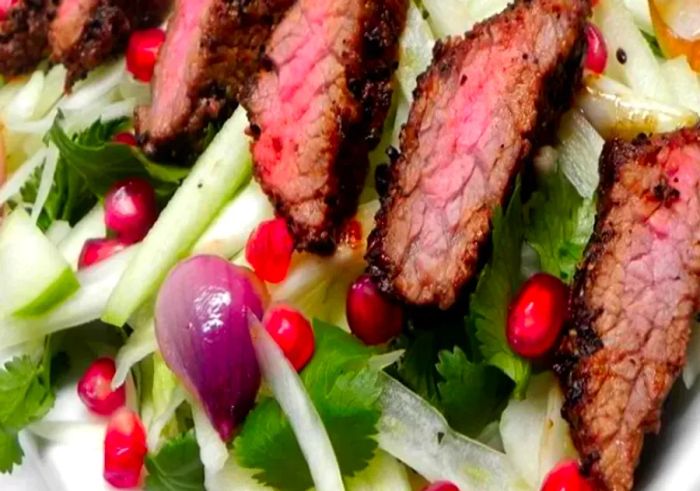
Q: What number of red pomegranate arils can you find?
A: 13